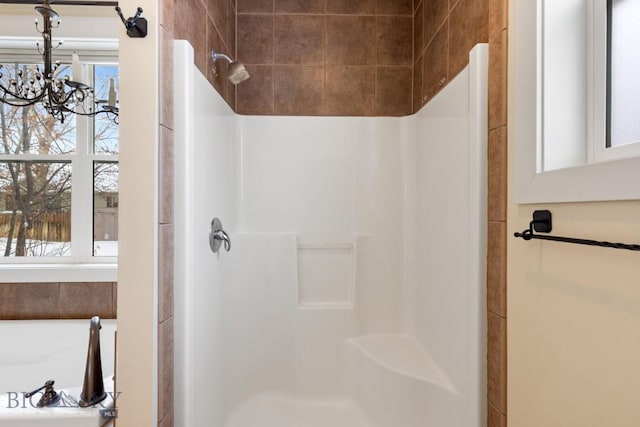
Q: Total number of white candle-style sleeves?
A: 2